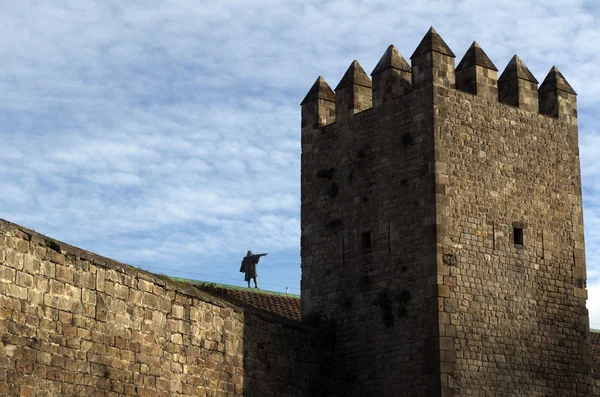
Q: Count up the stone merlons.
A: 7